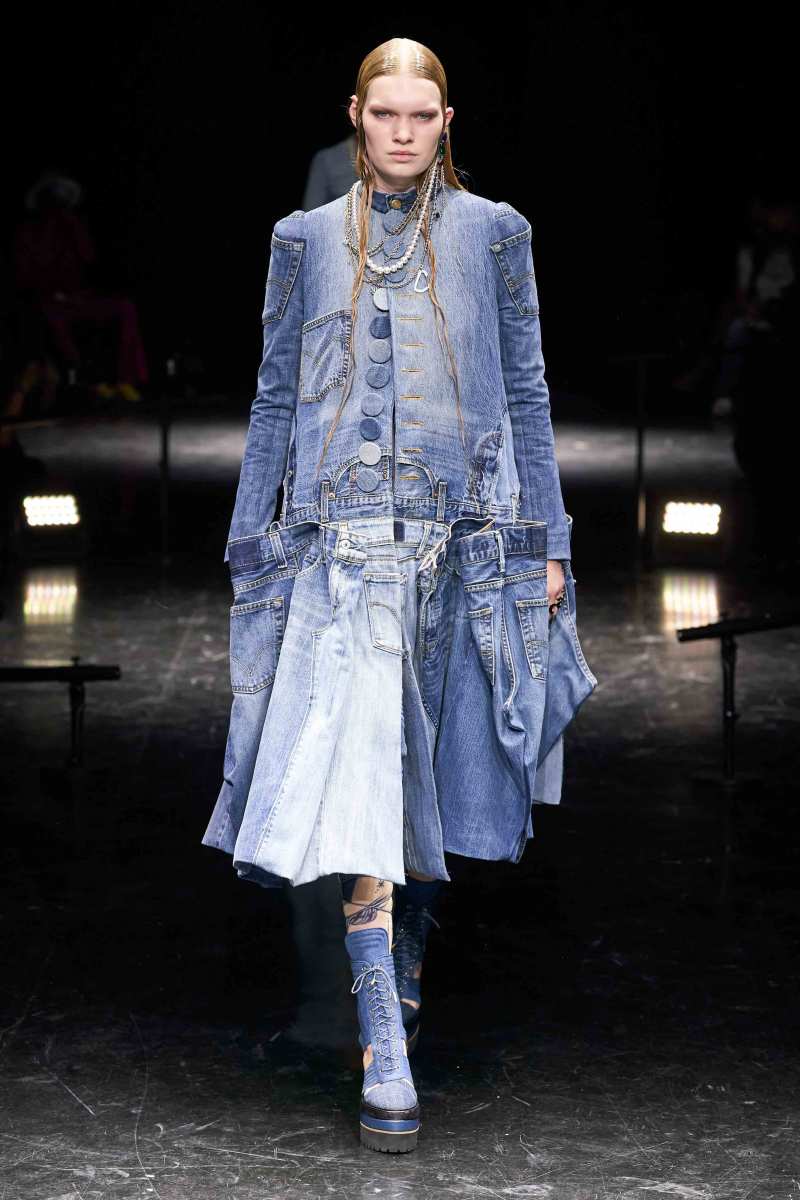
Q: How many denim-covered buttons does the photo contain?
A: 11